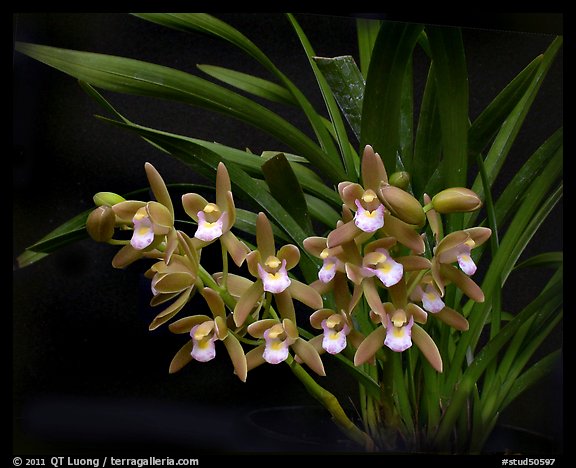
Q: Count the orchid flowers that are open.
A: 13